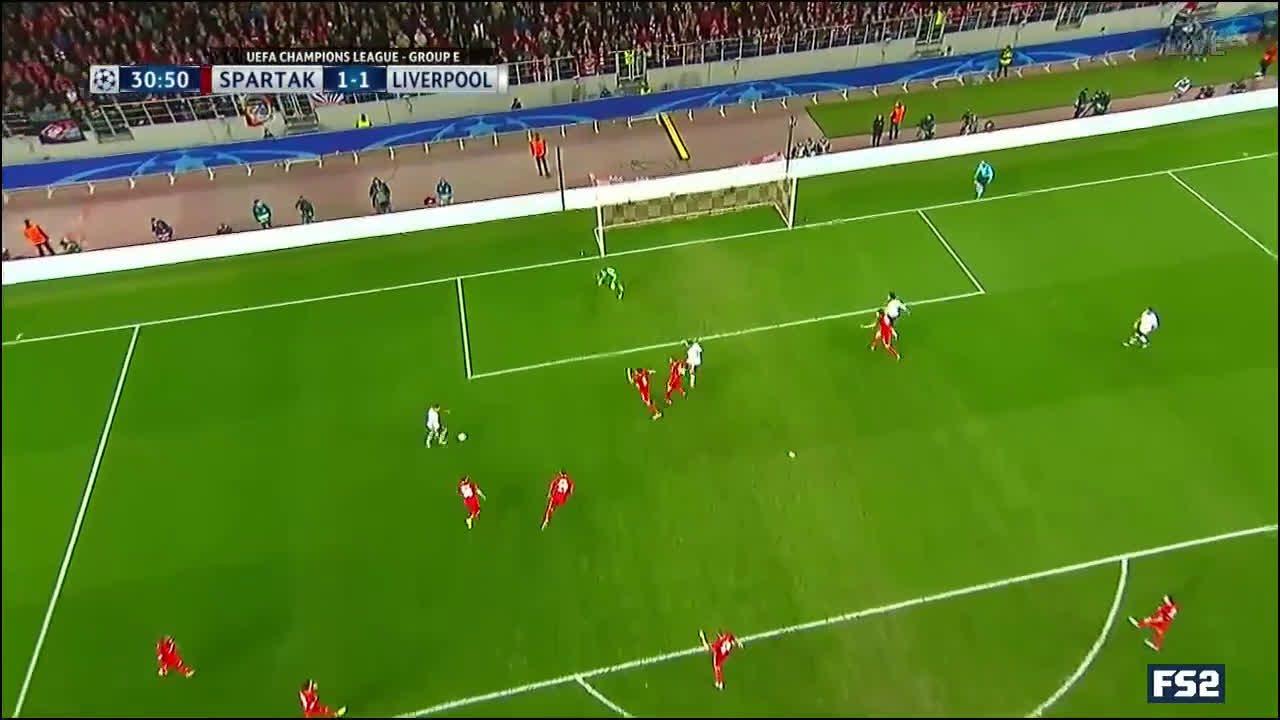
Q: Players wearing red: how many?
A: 9